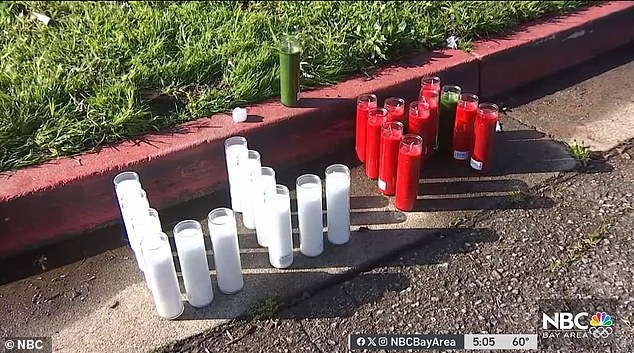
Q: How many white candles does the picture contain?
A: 12